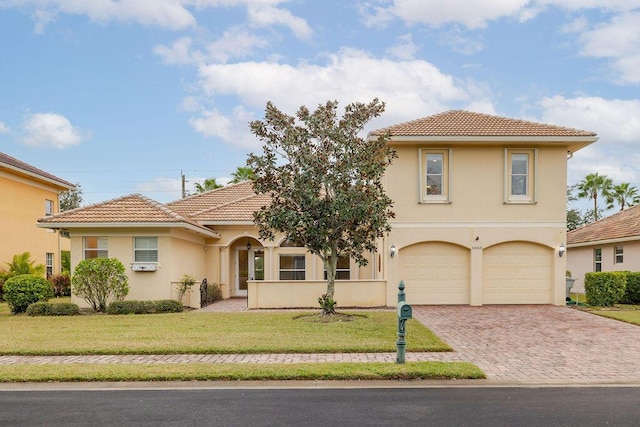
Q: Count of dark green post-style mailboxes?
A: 1